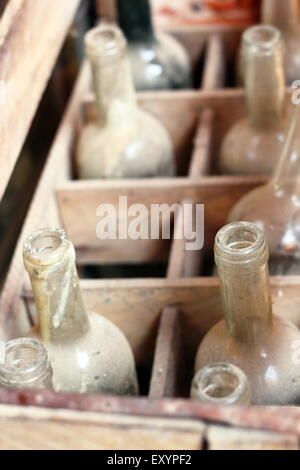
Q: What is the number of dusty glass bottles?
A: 9